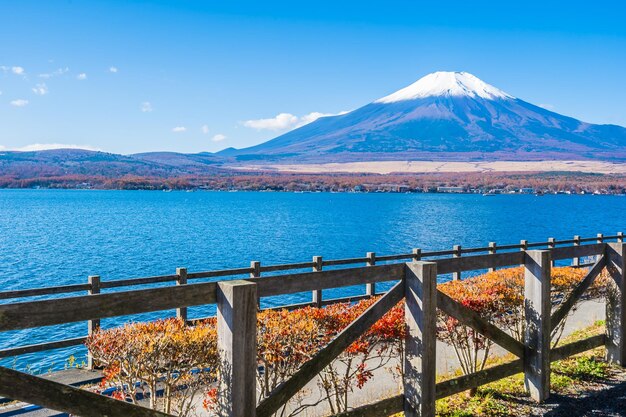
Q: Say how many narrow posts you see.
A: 13